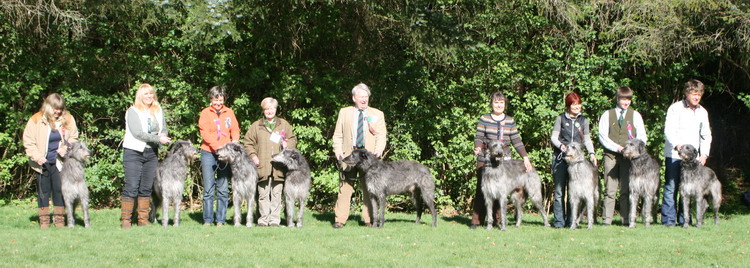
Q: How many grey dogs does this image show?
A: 9